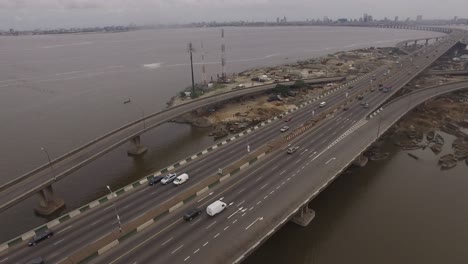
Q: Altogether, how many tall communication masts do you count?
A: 3